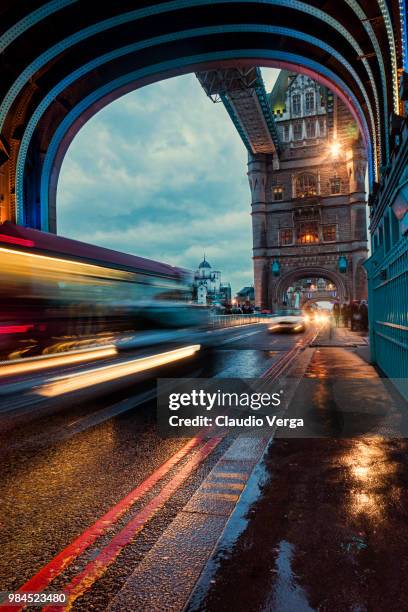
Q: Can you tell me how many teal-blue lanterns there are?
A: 2